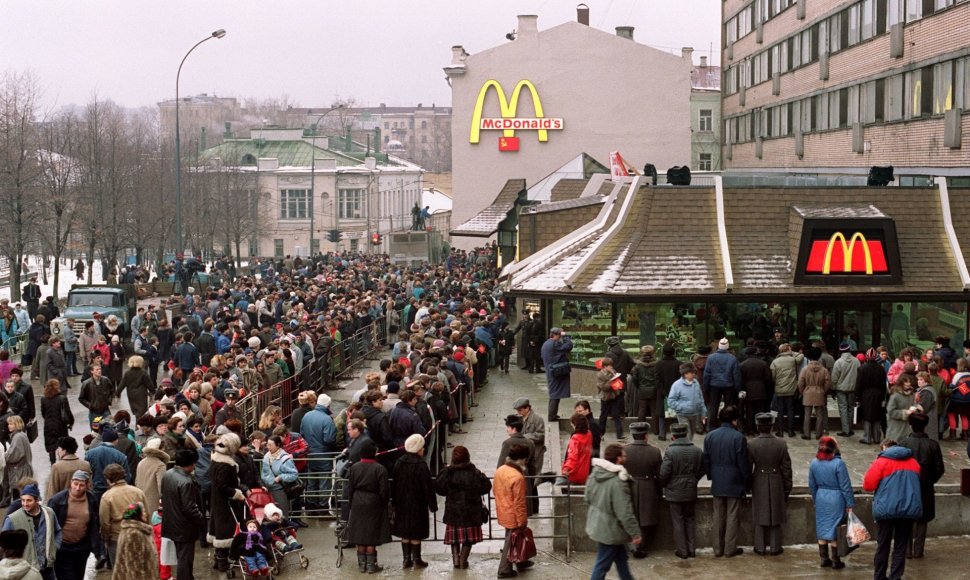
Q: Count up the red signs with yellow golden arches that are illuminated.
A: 1